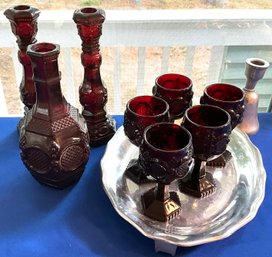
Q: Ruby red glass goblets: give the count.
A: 5